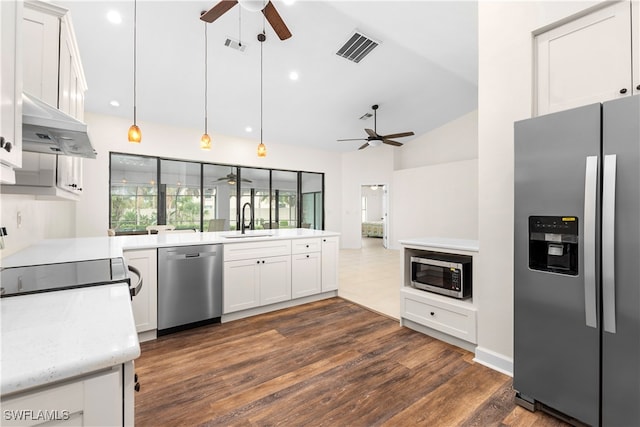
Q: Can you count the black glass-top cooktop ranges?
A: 1